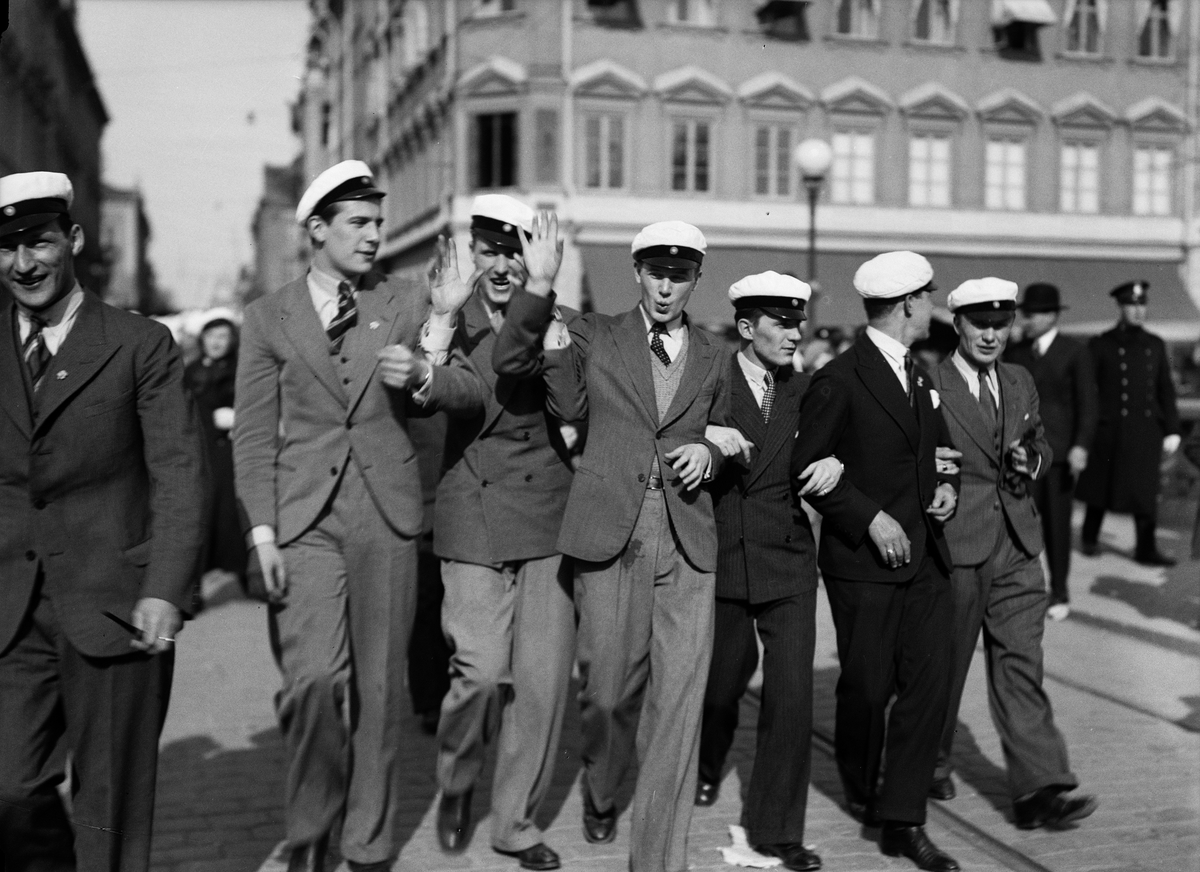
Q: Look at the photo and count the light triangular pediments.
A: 9